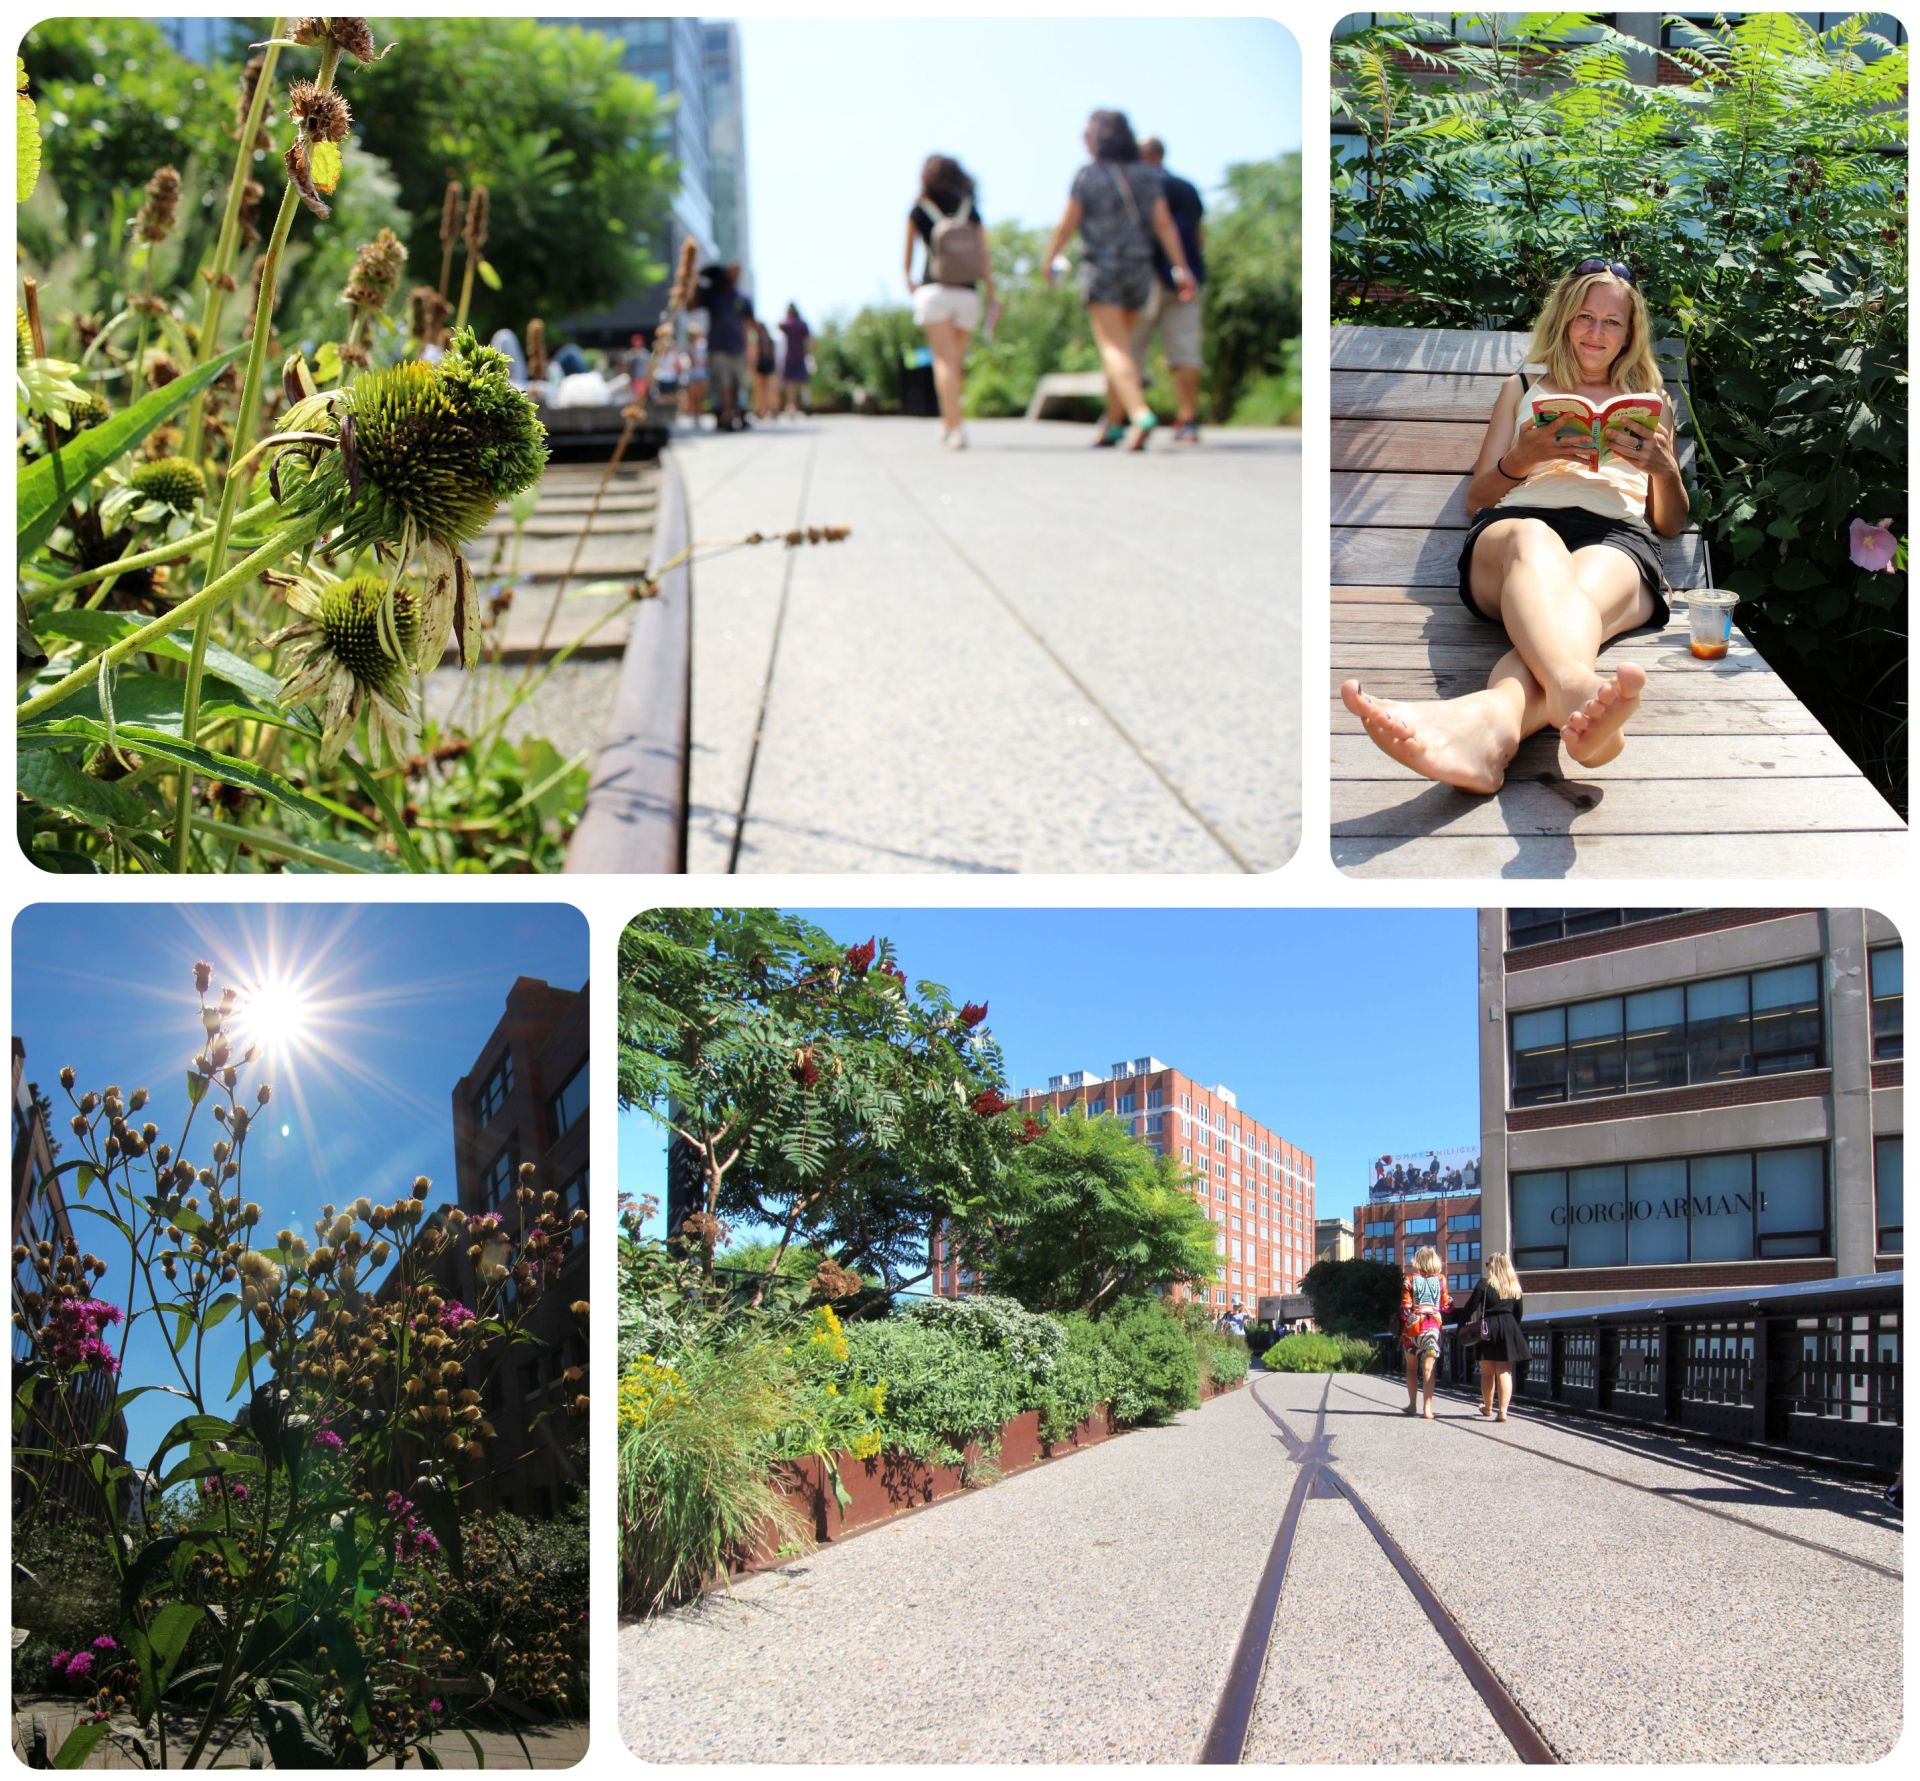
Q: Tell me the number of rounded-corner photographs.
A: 4